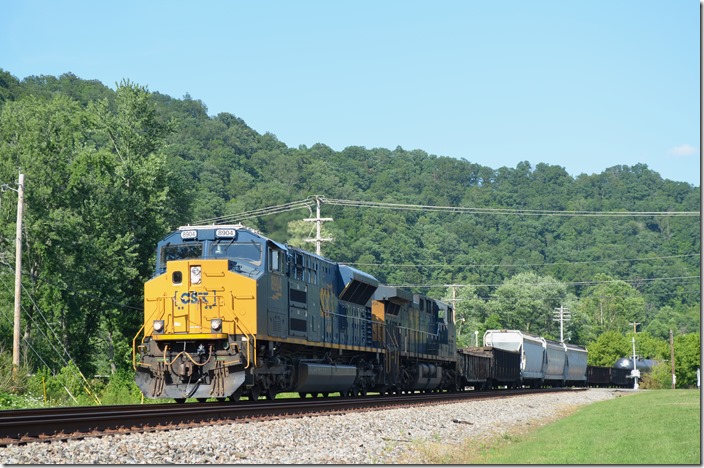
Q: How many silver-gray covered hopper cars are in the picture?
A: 3